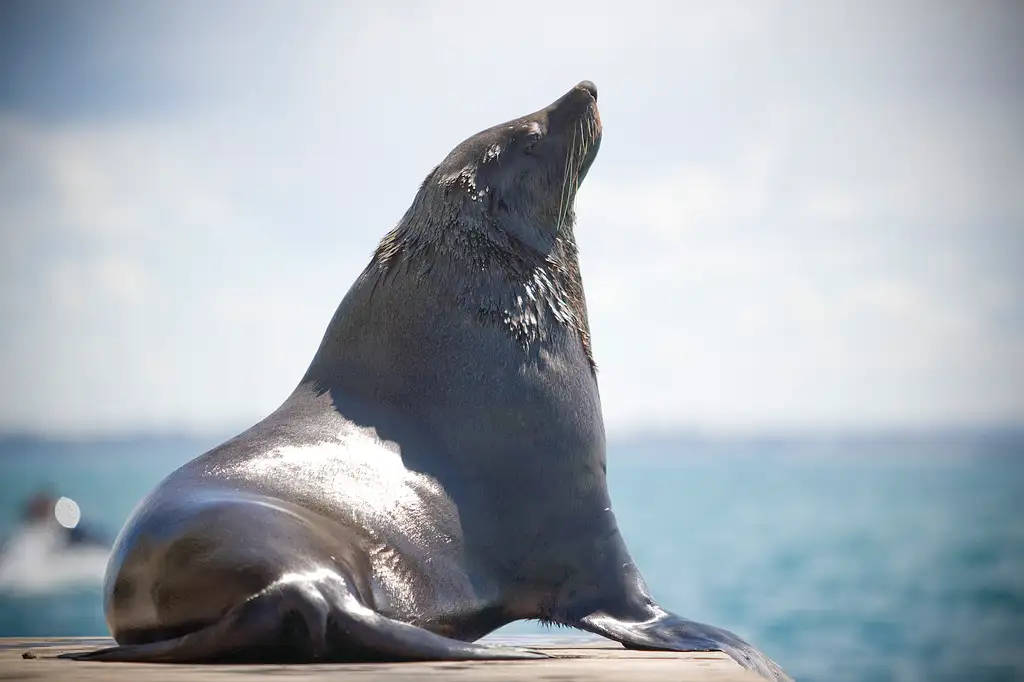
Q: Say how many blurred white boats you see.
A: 1